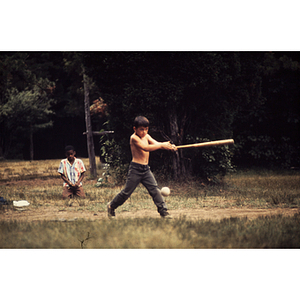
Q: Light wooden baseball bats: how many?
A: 1